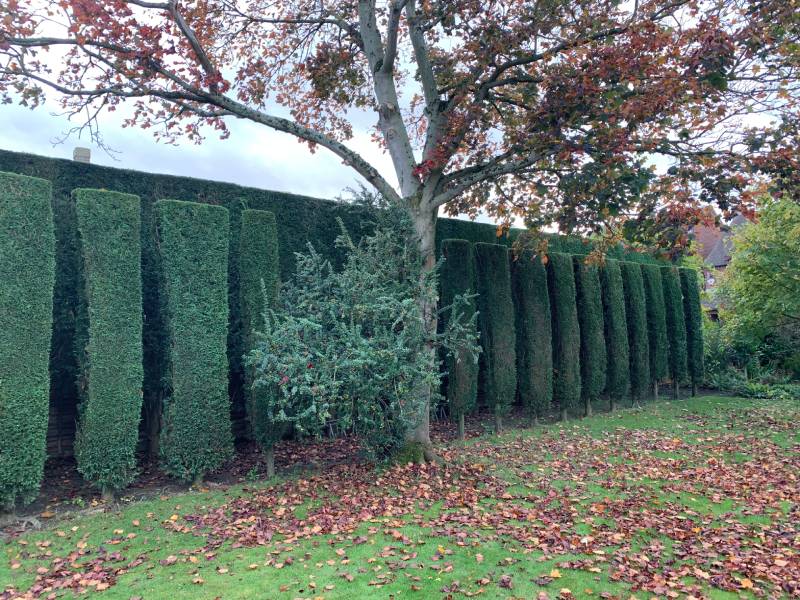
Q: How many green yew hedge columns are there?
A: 14